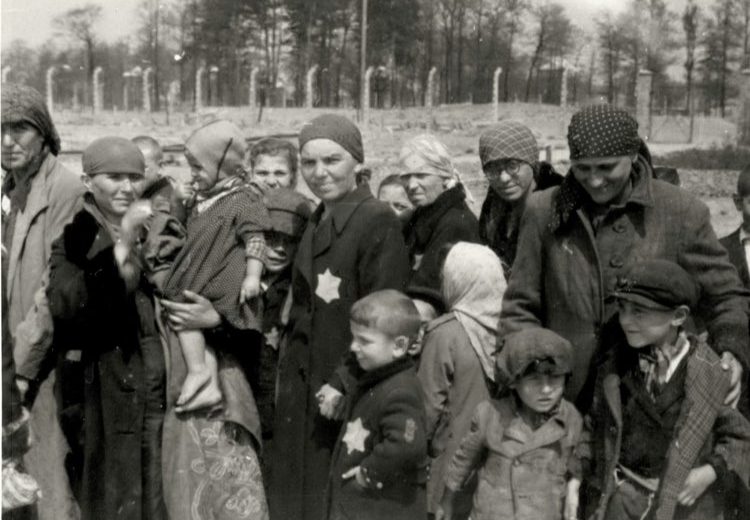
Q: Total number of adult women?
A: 6